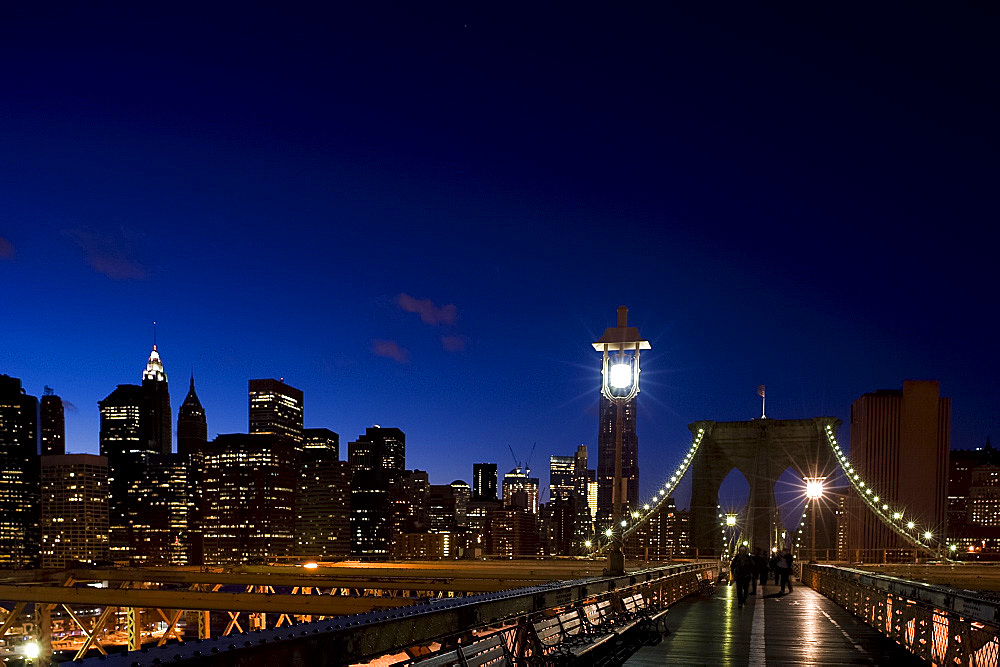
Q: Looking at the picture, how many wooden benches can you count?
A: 5